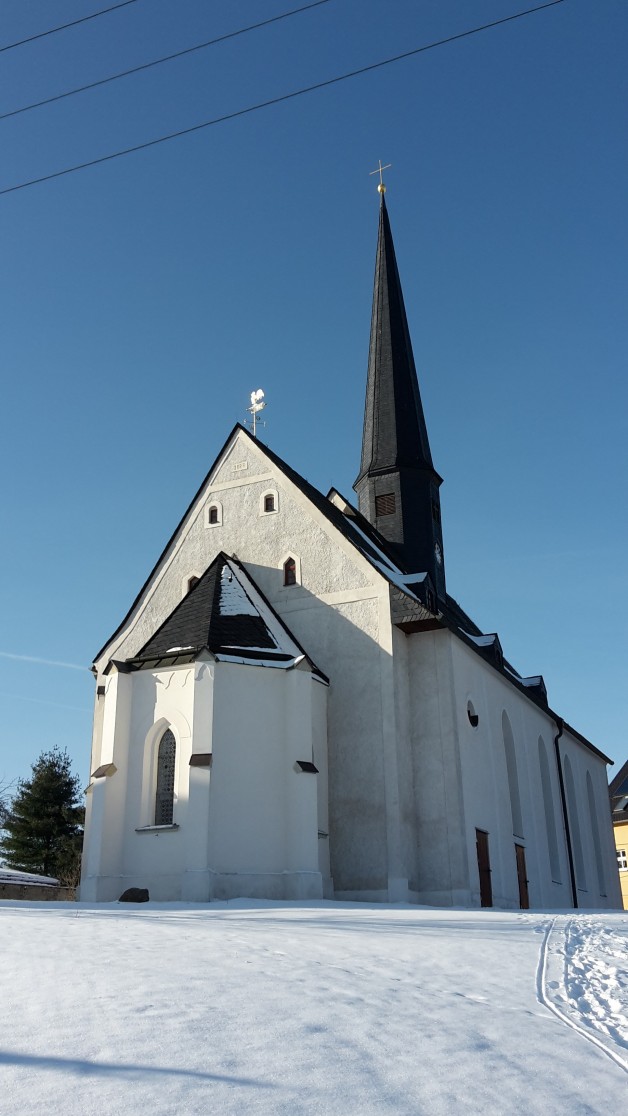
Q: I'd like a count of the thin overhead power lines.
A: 3